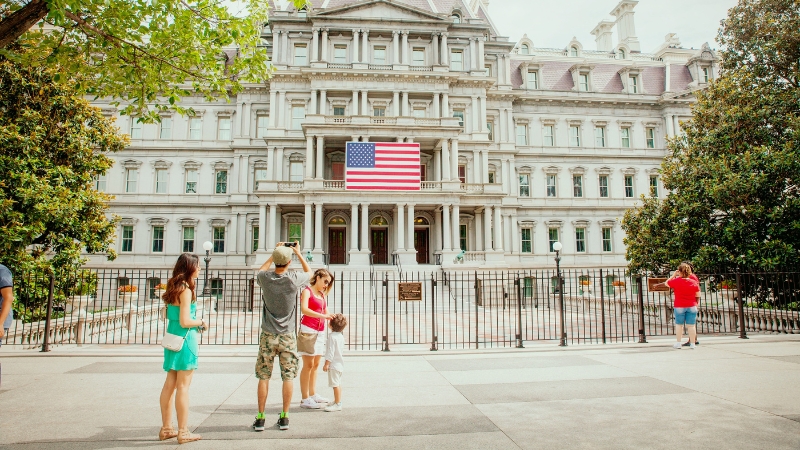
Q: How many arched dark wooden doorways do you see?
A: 3